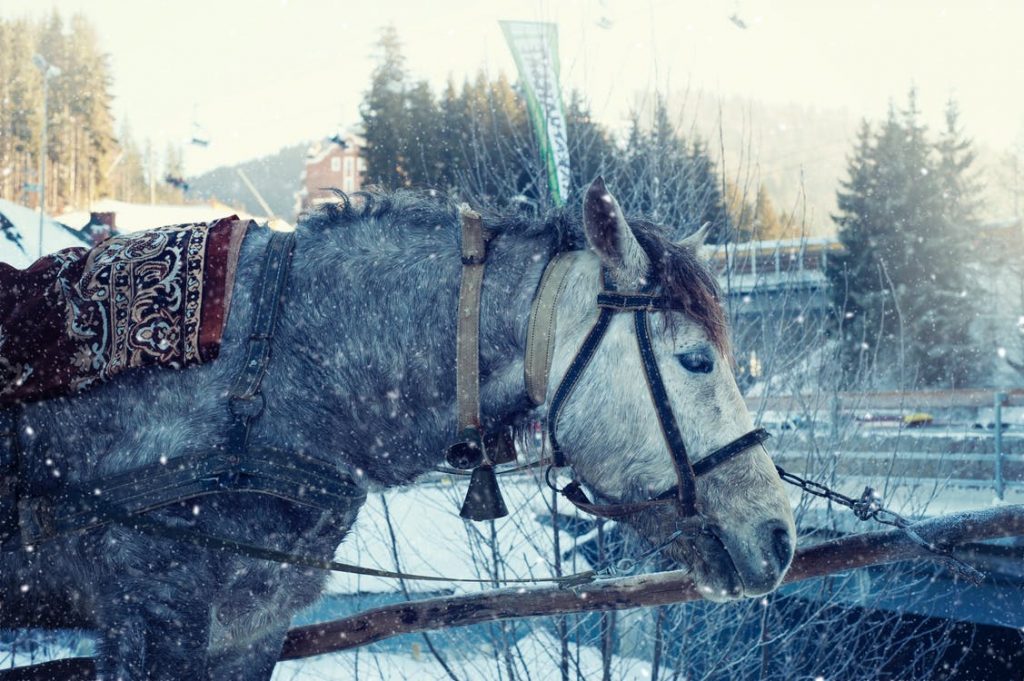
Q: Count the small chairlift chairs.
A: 5